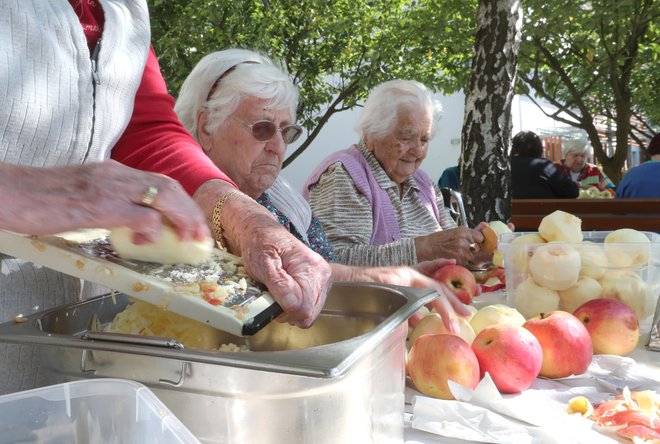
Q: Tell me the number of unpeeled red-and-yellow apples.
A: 5